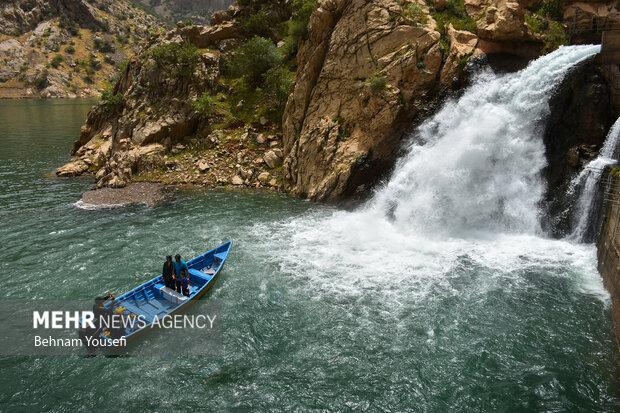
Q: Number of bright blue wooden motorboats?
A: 1